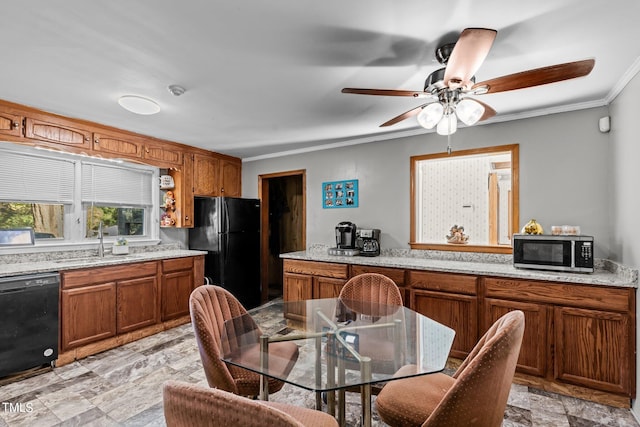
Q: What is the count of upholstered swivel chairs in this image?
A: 4